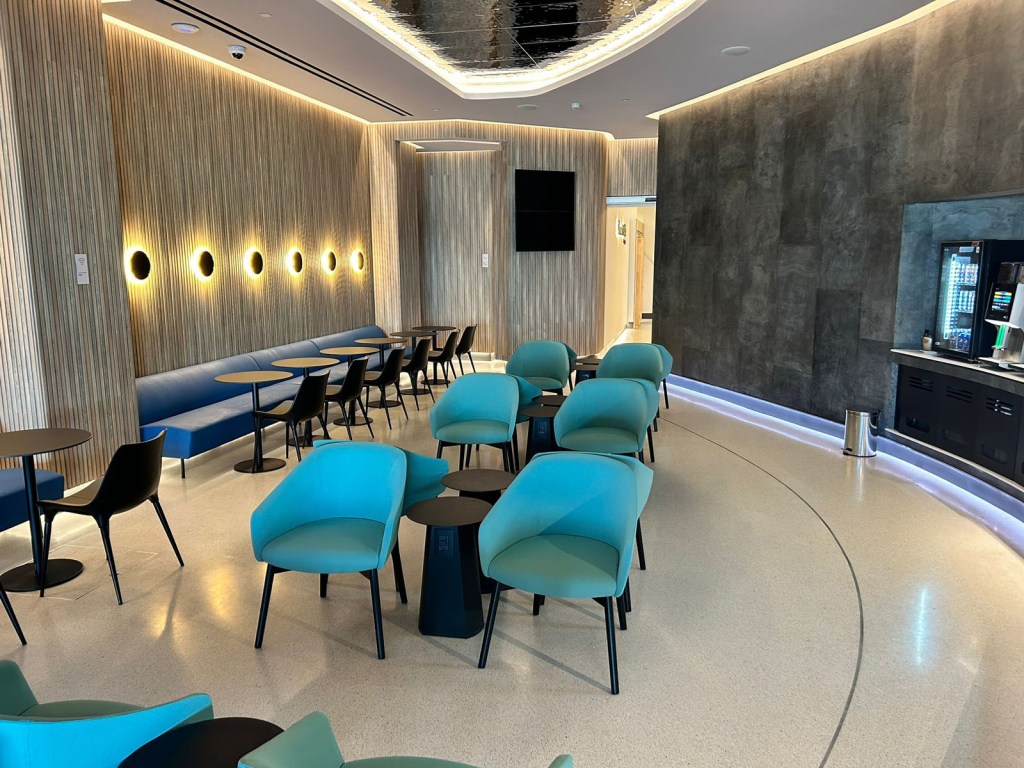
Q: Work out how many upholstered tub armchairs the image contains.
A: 14